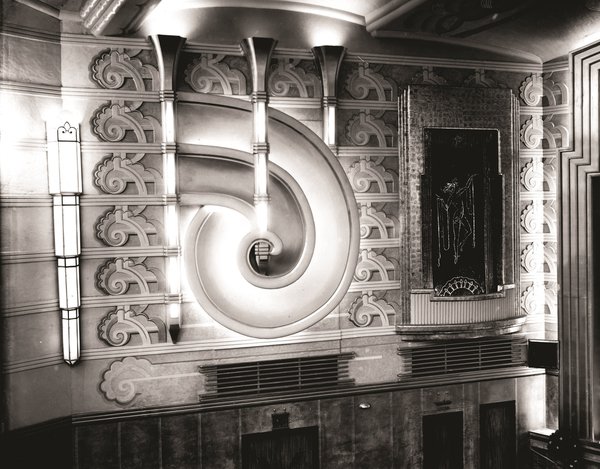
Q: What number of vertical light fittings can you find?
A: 4